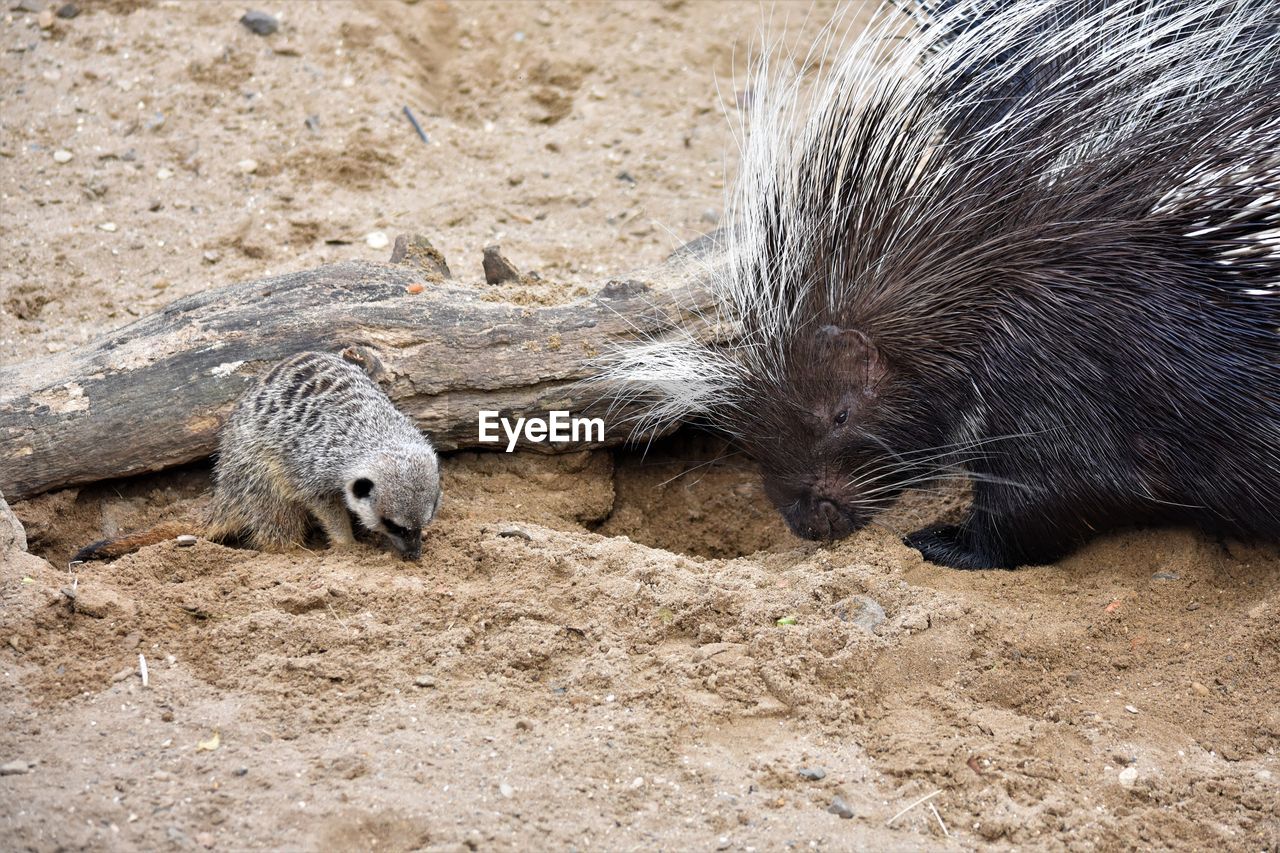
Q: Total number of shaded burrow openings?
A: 1